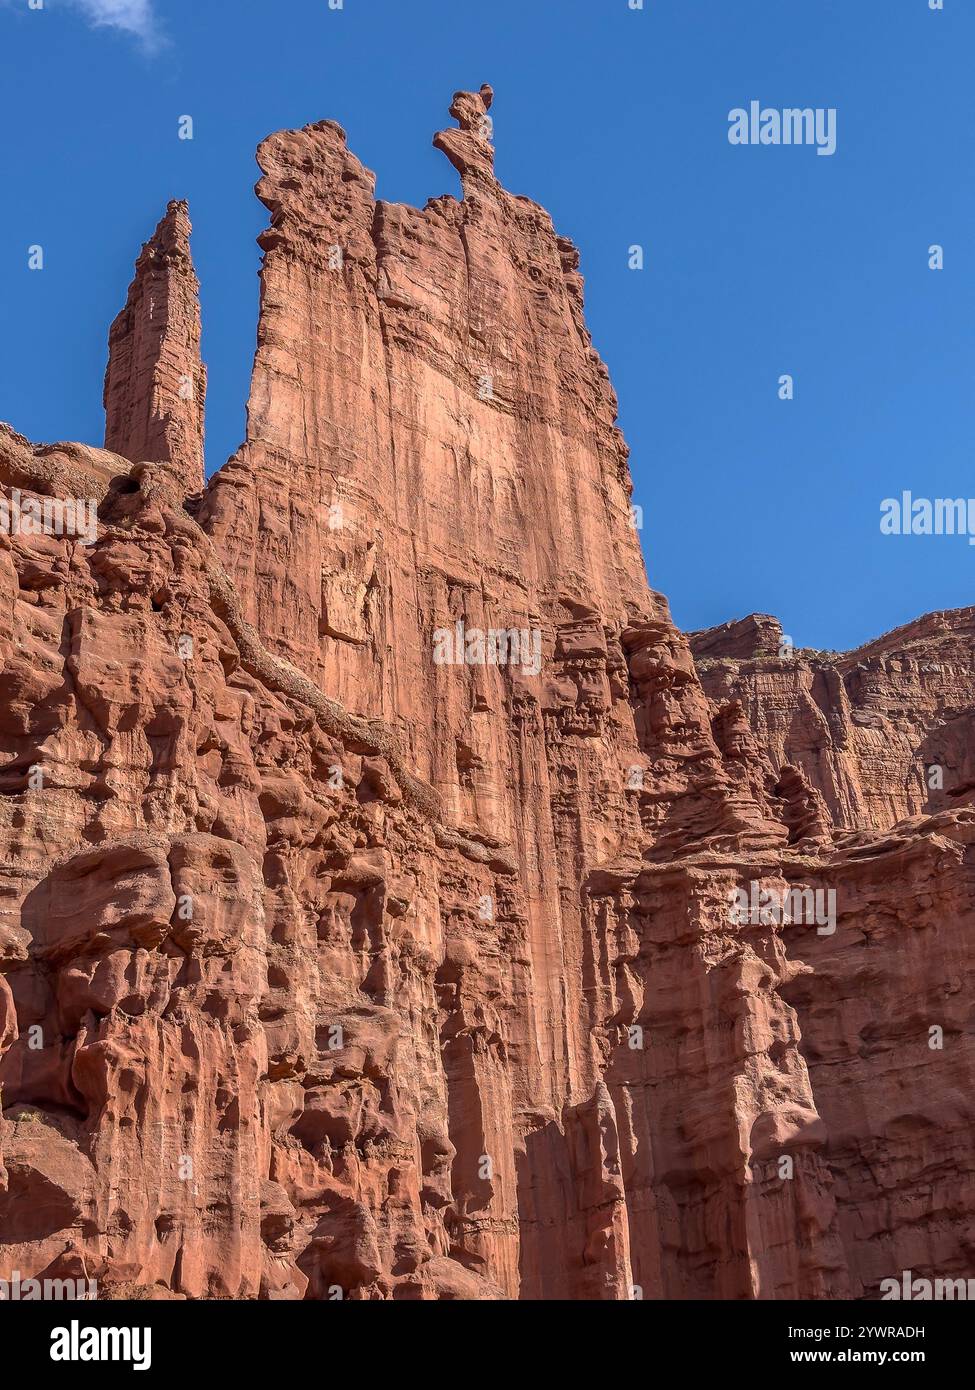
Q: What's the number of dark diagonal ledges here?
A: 1